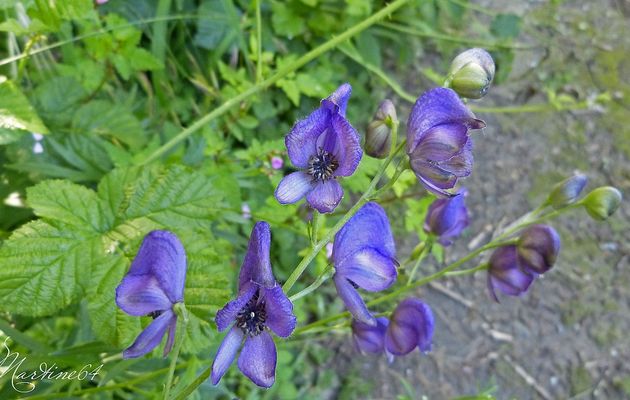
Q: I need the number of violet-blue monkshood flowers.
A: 10